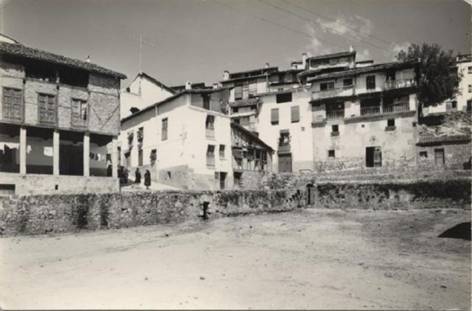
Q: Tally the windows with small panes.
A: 3